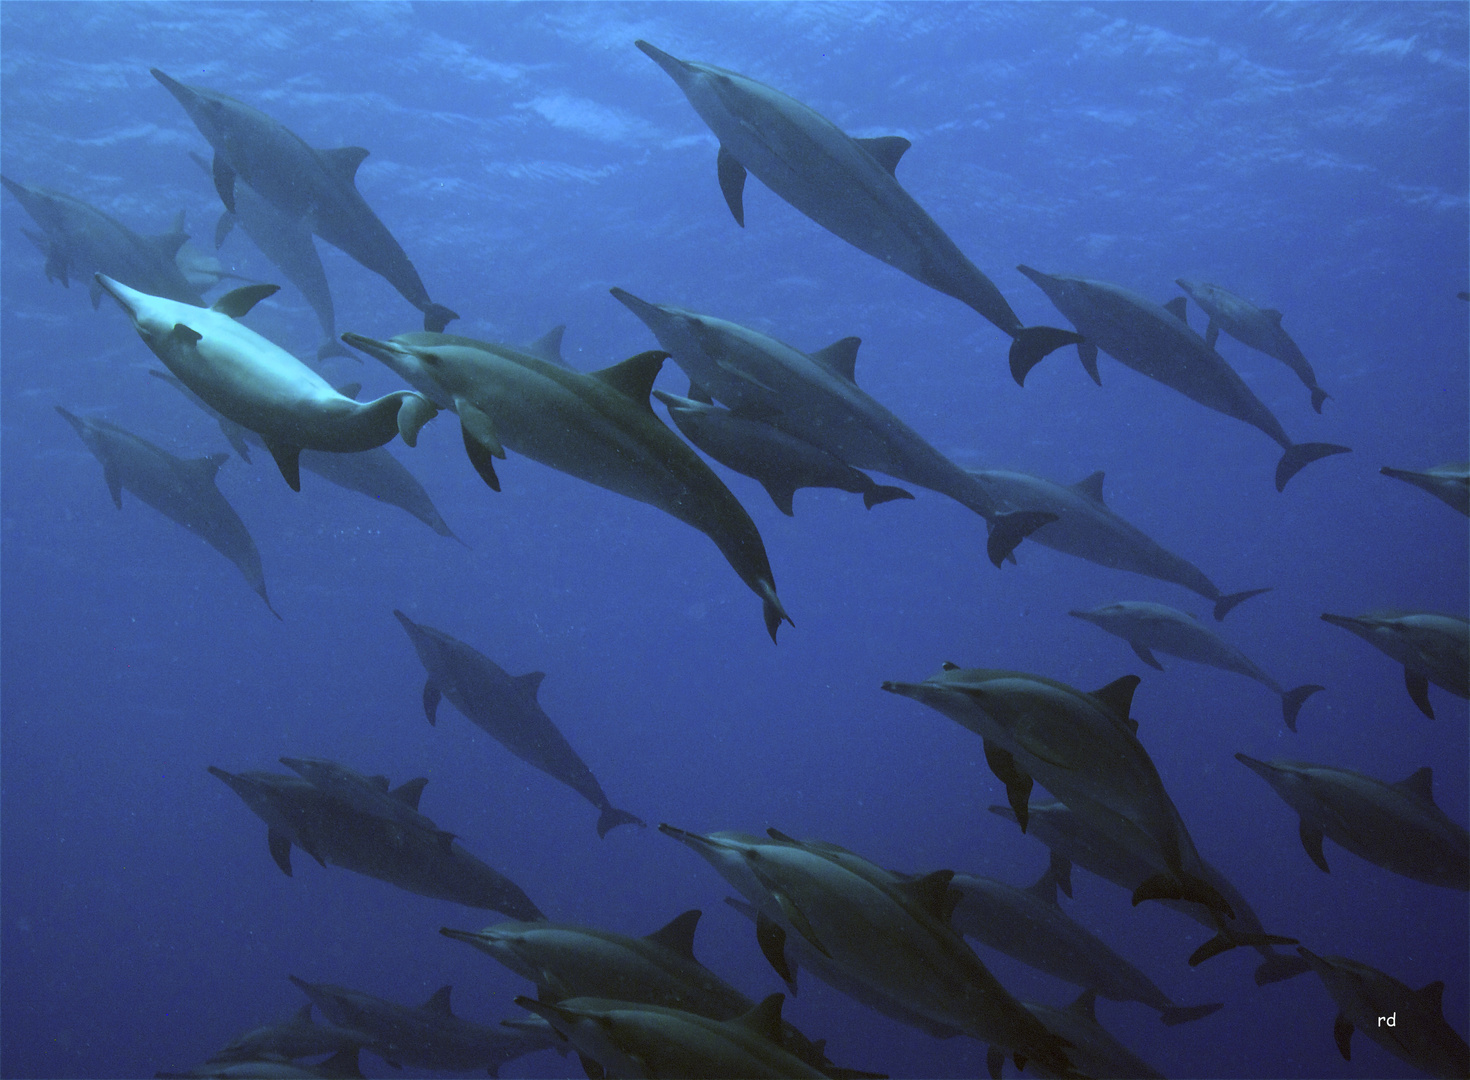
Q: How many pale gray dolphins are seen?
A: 1